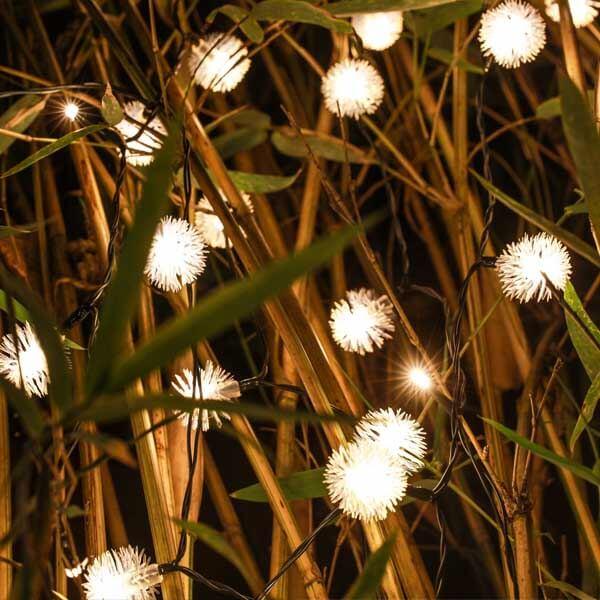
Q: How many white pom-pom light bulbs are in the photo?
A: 15